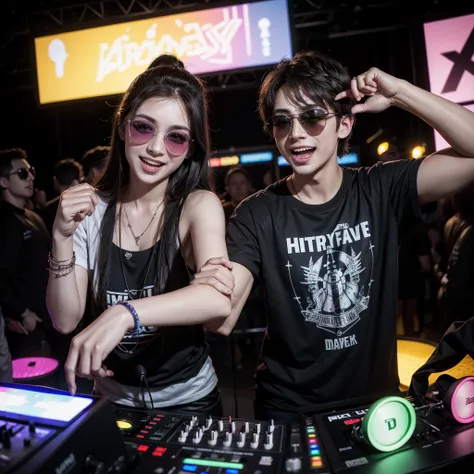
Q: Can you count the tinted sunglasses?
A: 3